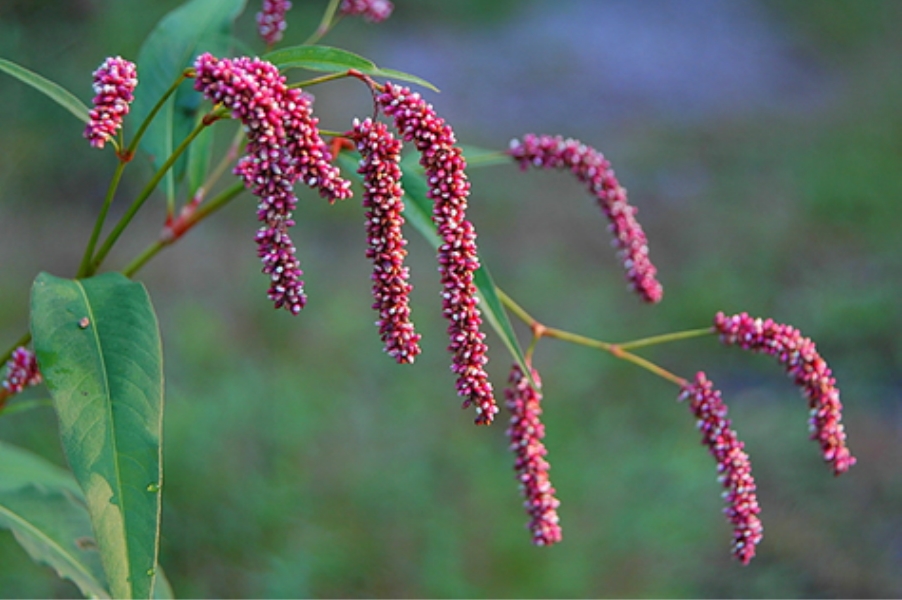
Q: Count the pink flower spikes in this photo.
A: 12